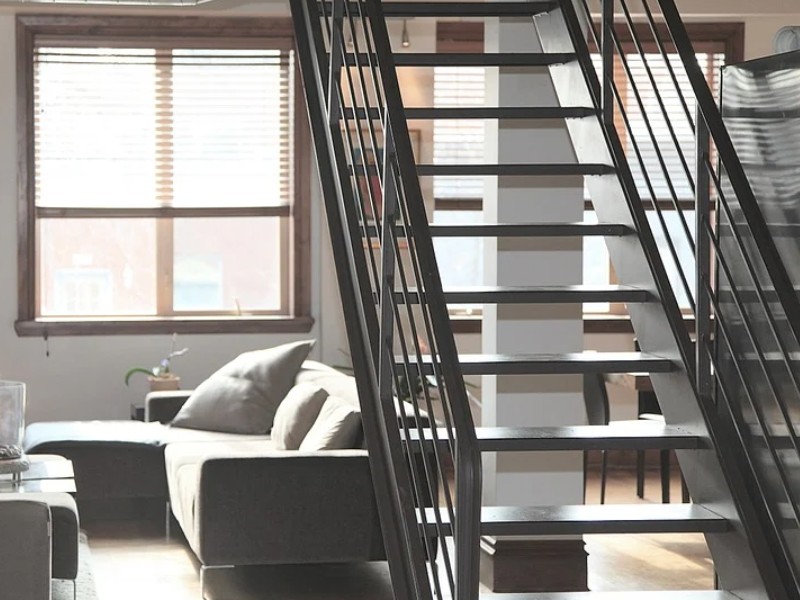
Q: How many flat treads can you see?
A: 10